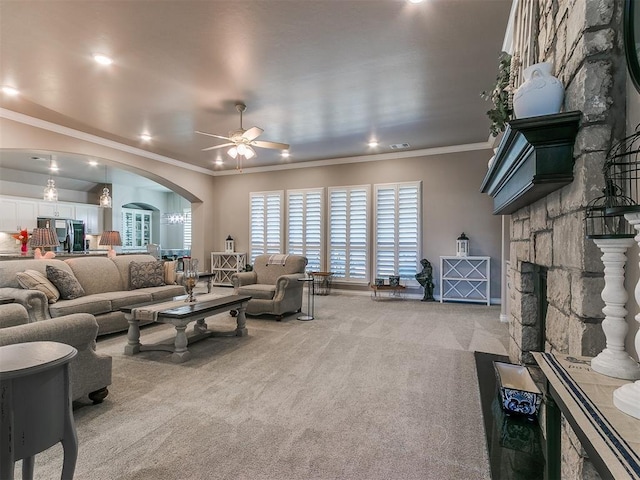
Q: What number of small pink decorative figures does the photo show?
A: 2